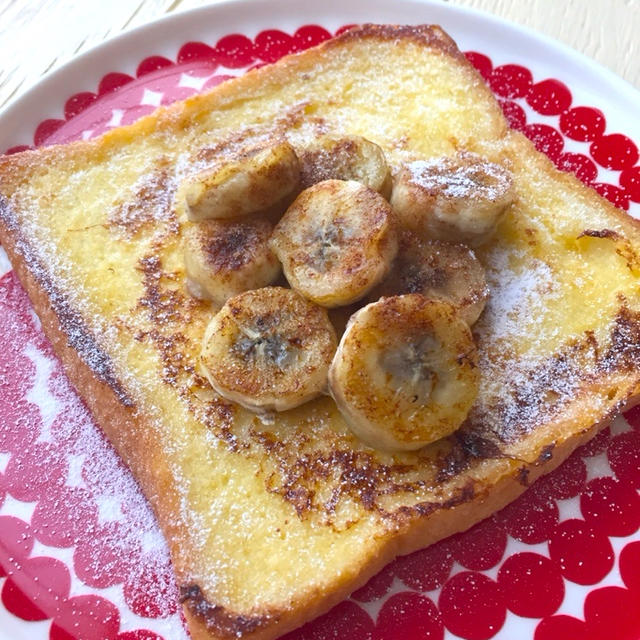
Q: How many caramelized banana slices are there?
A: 8